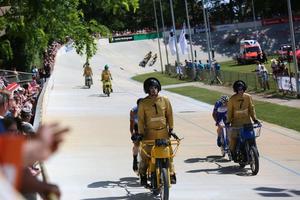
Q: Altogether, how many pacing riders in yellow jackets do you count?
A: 4